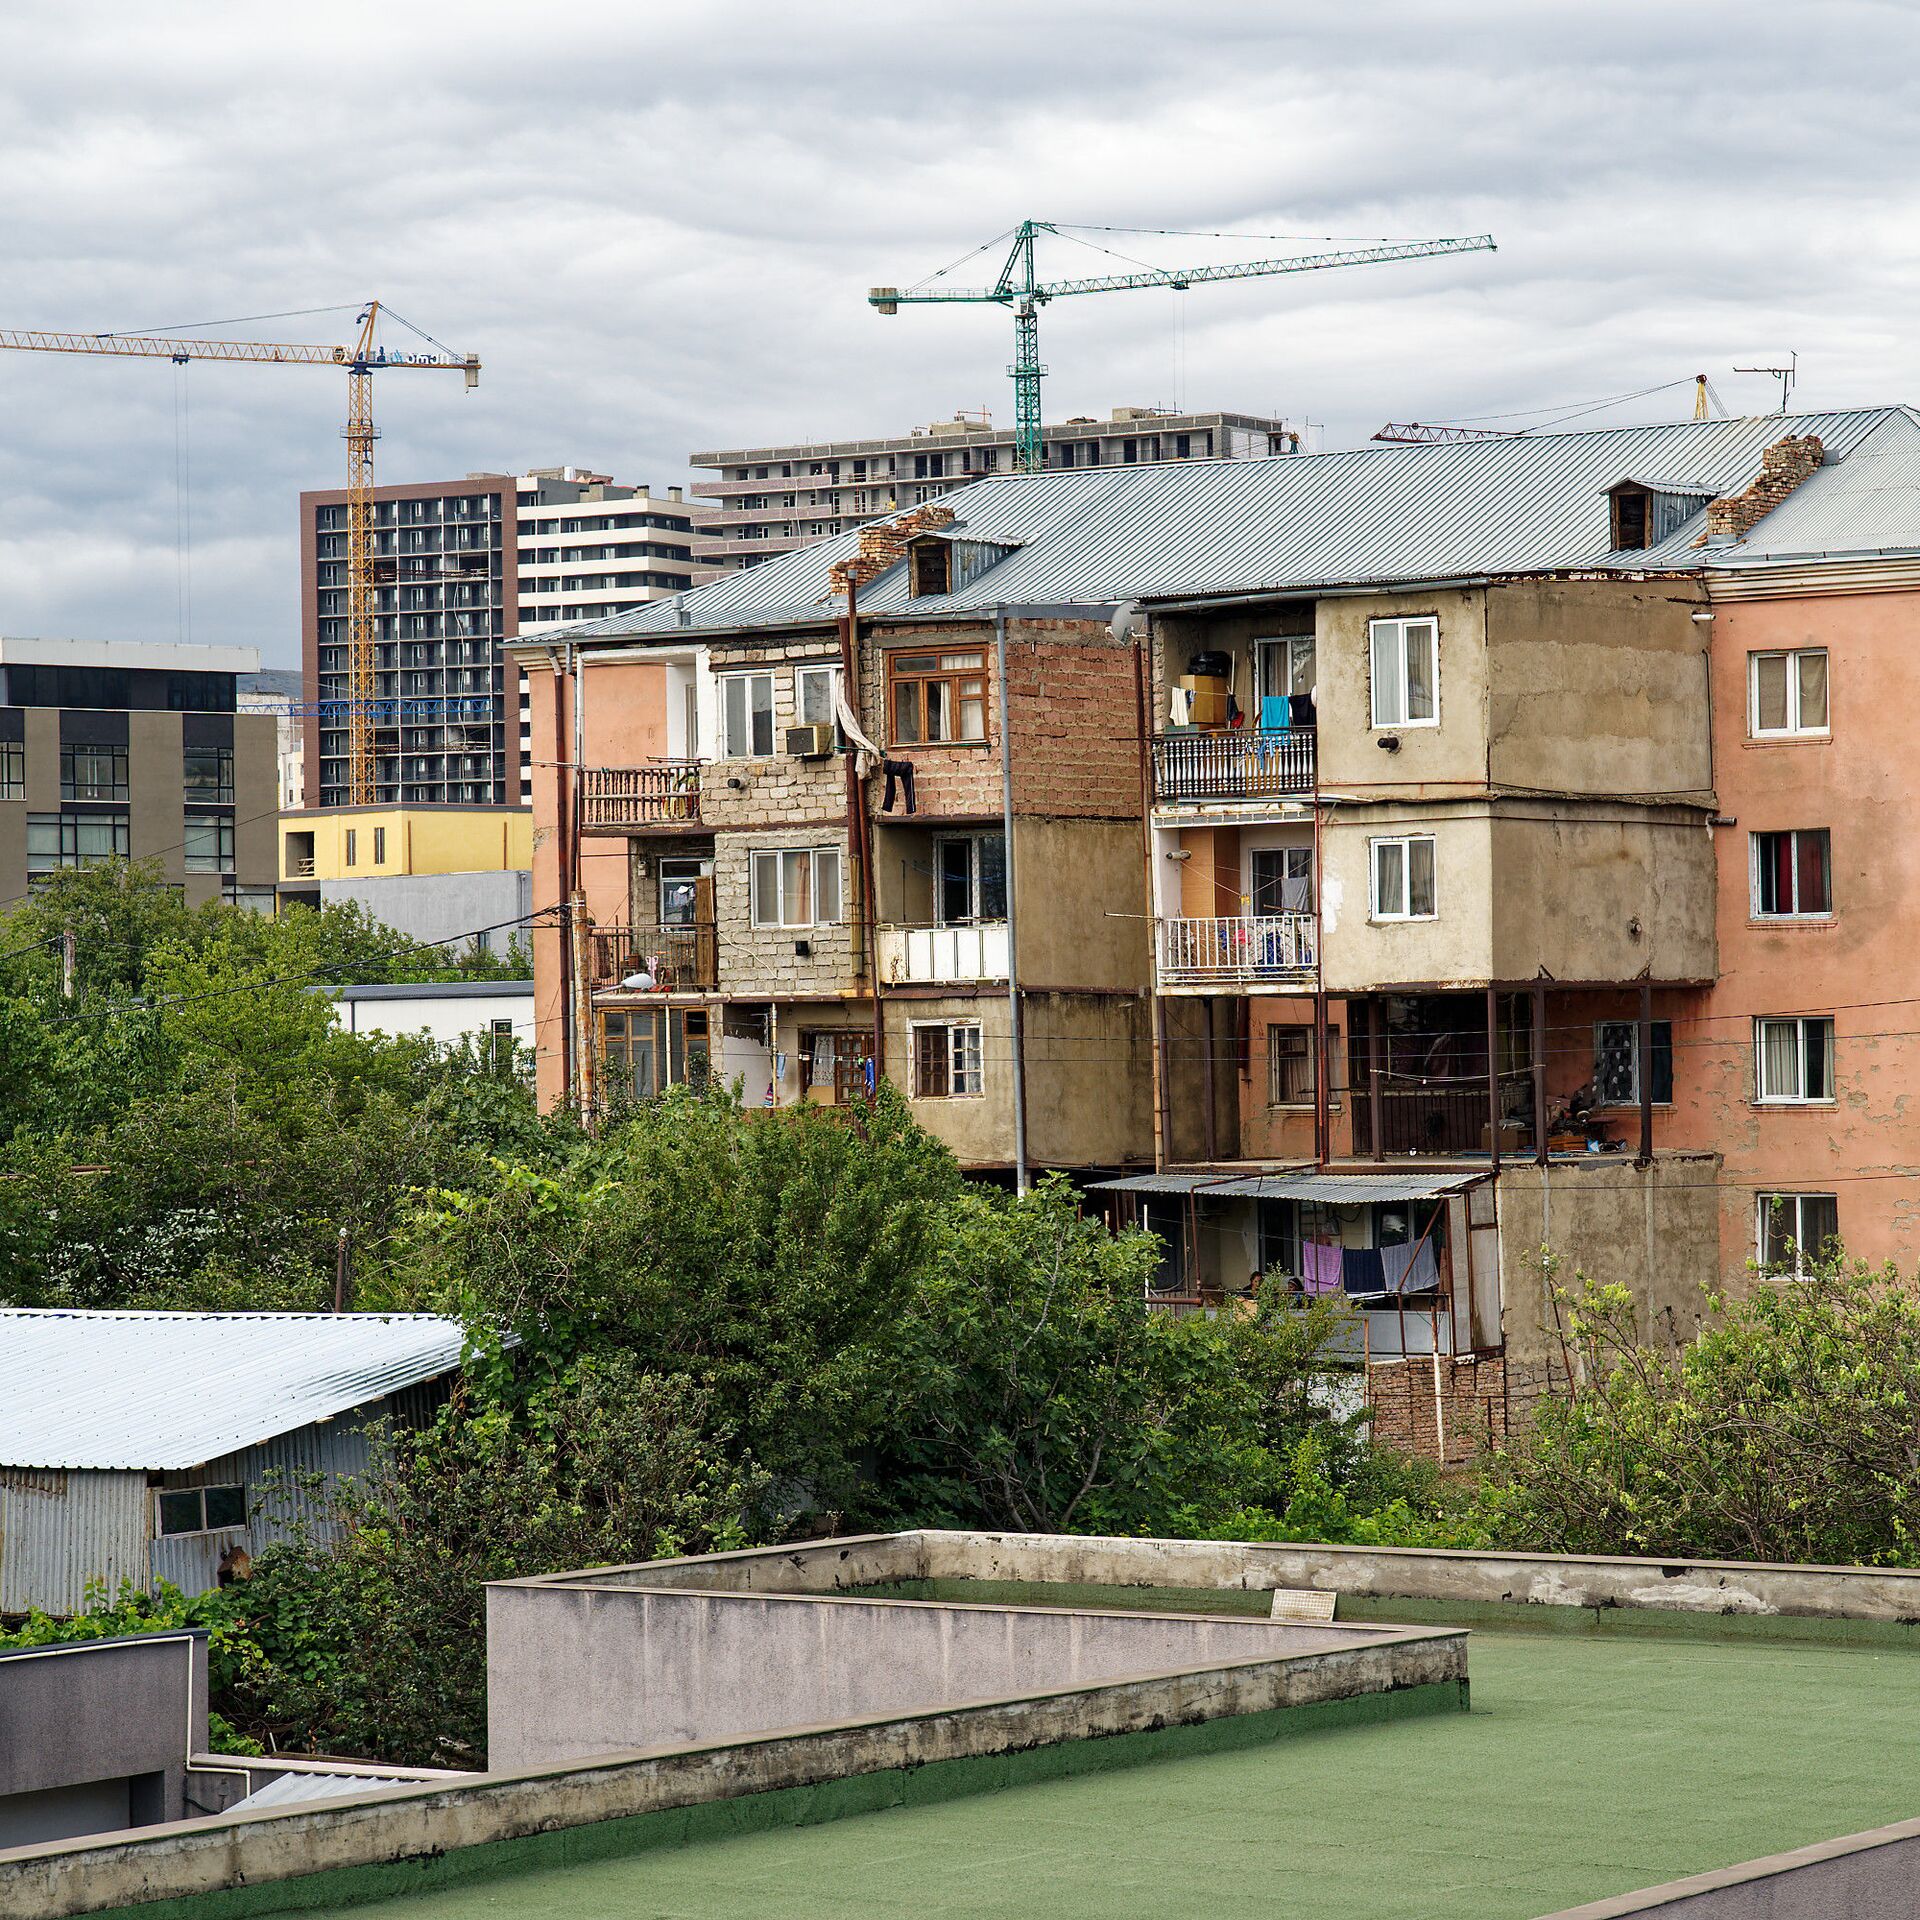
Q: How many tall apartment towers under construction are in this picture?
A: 2